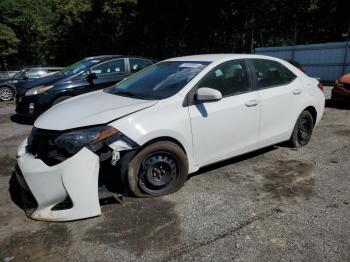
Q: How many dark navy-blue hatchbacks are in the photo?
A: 1